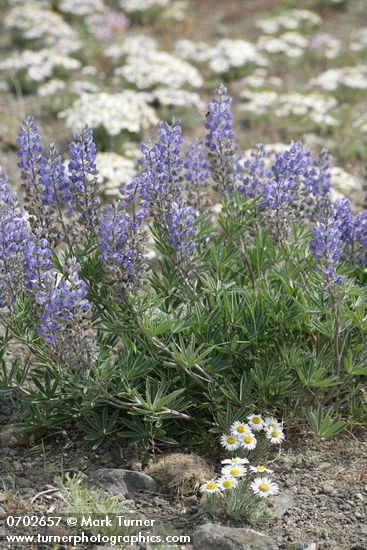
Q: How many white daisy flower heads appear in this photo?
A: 12